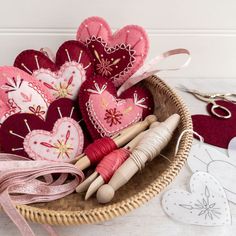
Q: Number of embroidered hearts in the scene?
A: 5